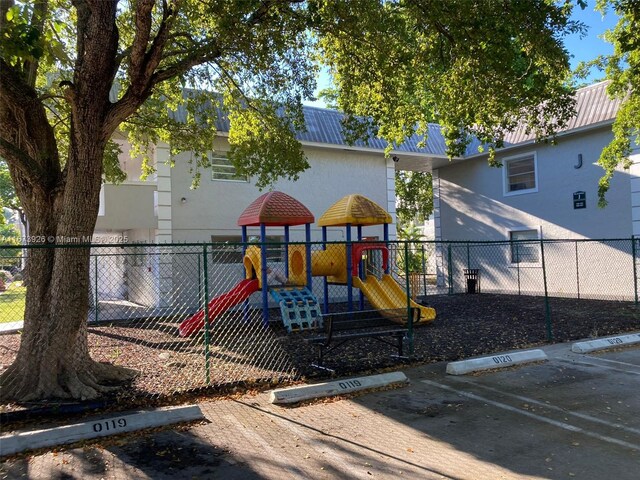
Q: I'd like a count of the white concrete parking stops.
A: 4